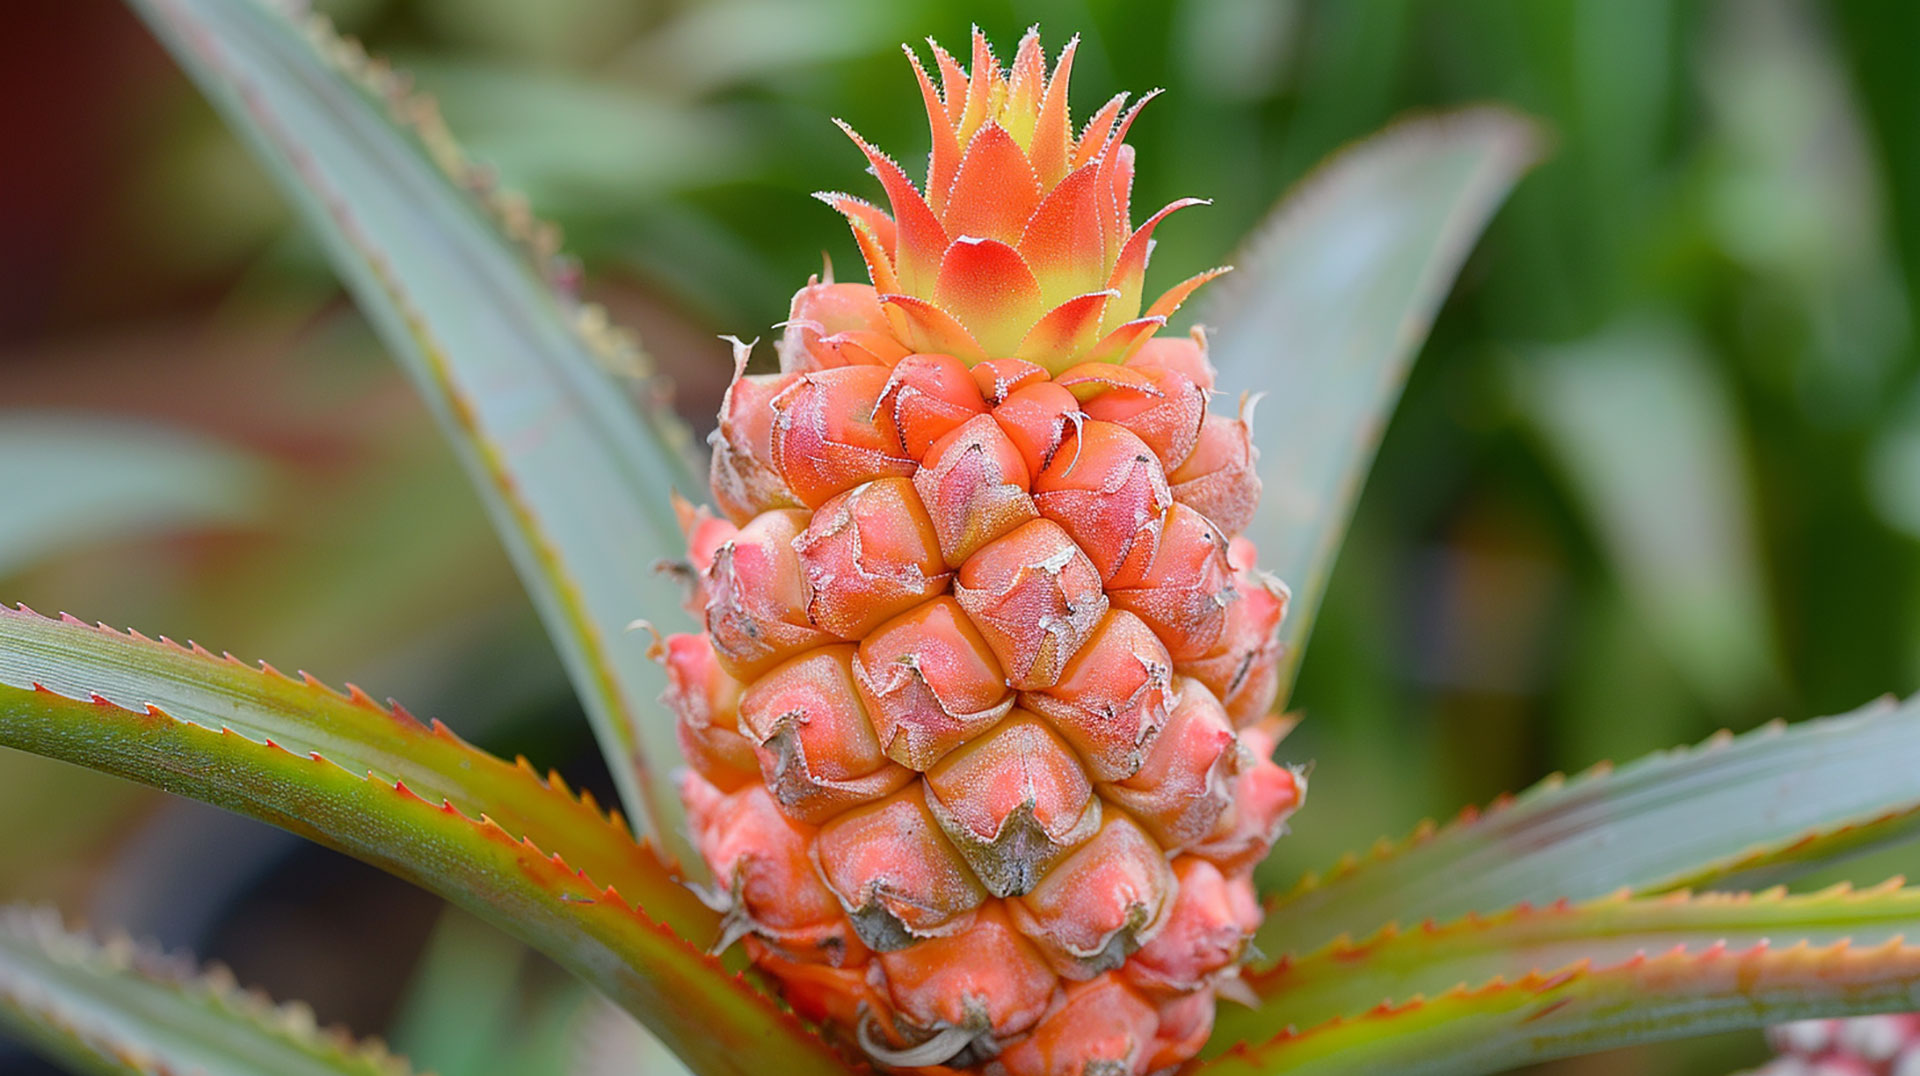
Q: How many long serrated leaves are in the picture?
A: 6